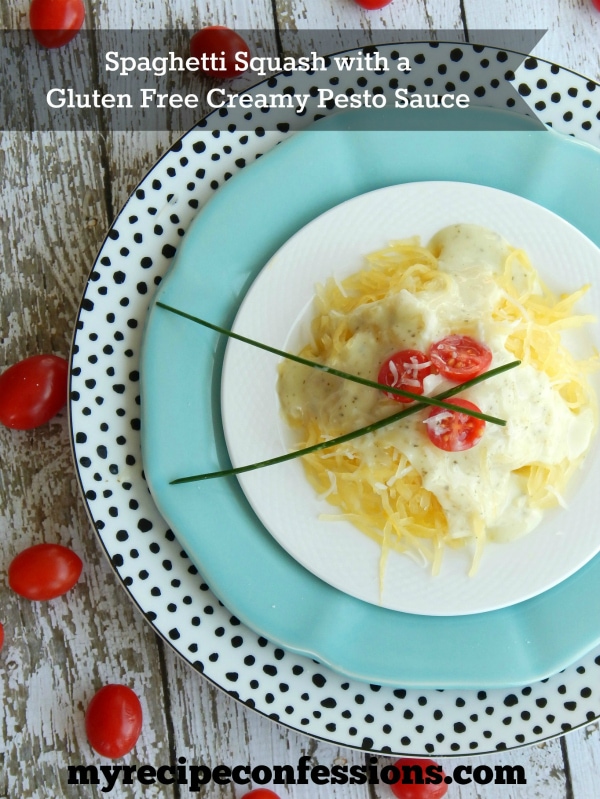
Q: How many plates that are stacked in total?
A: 3